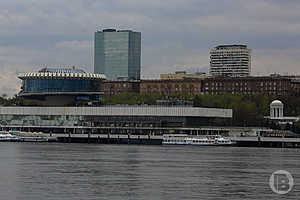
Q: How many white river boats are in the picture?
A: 2